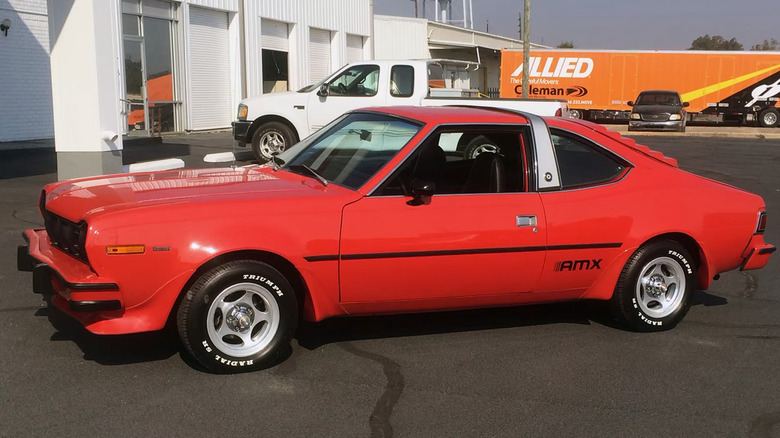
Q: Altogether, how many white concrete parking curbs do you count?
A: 2